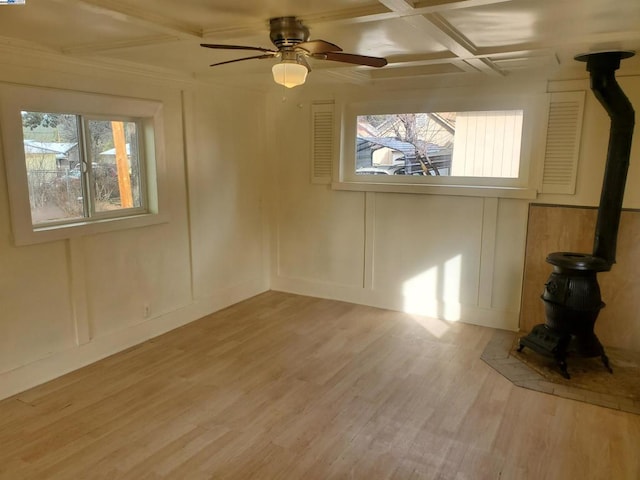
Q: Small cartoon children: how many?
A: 0